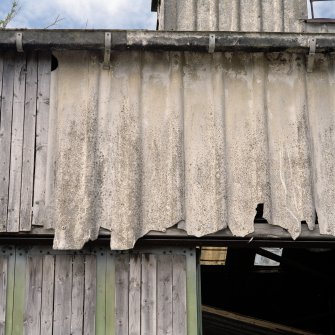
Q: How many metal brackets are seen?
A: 4